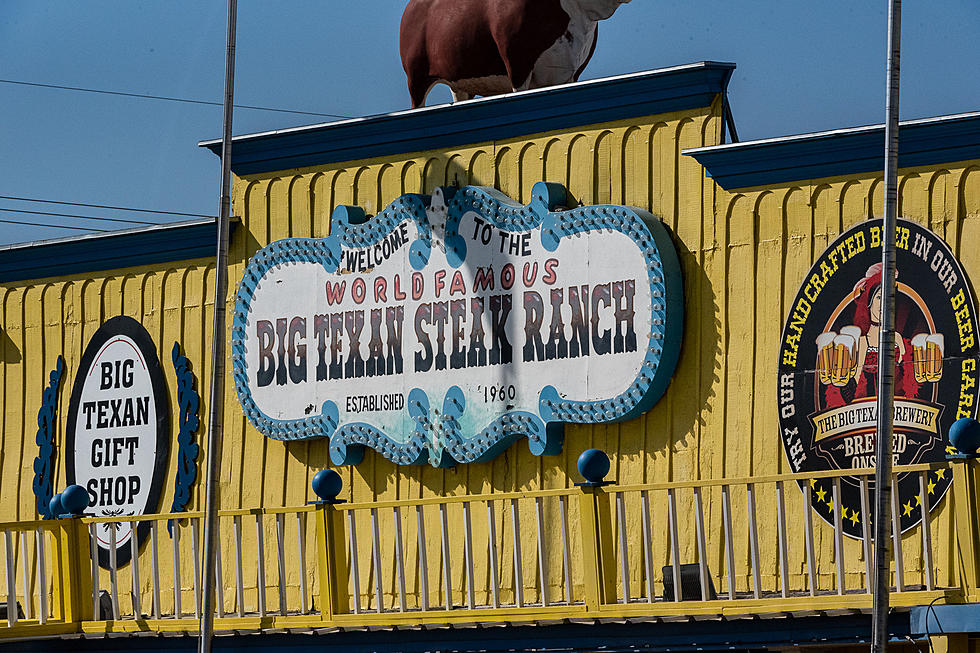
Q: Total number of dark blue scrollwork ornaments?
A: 2